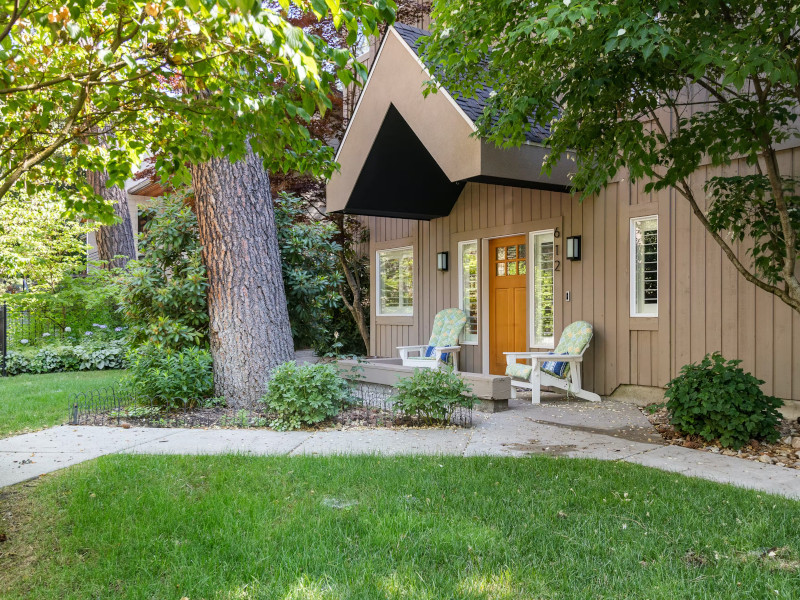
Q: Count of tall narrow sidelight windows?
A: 2